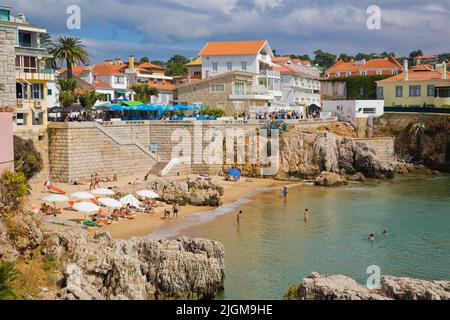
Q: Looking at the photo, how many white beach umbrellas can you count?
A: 7